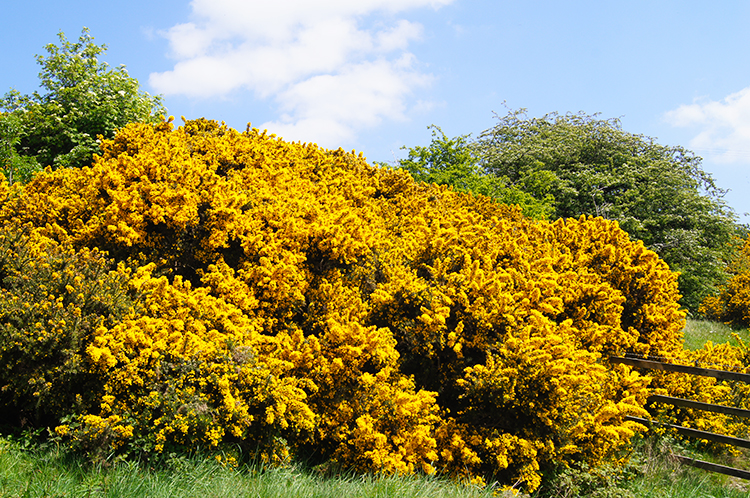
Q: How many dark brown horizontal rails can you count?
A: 4